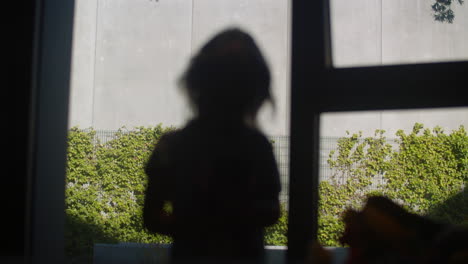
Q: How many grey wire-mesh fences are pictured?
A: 1